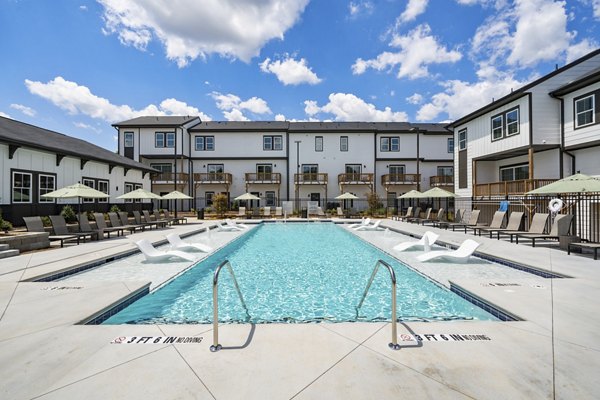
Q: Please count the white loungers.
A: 8